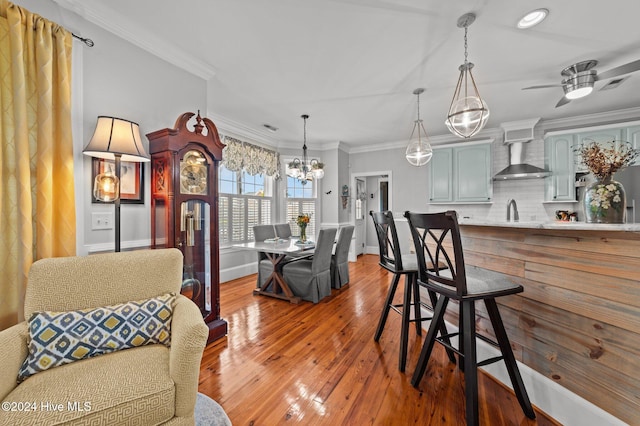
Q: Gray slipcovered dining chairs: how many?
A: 4